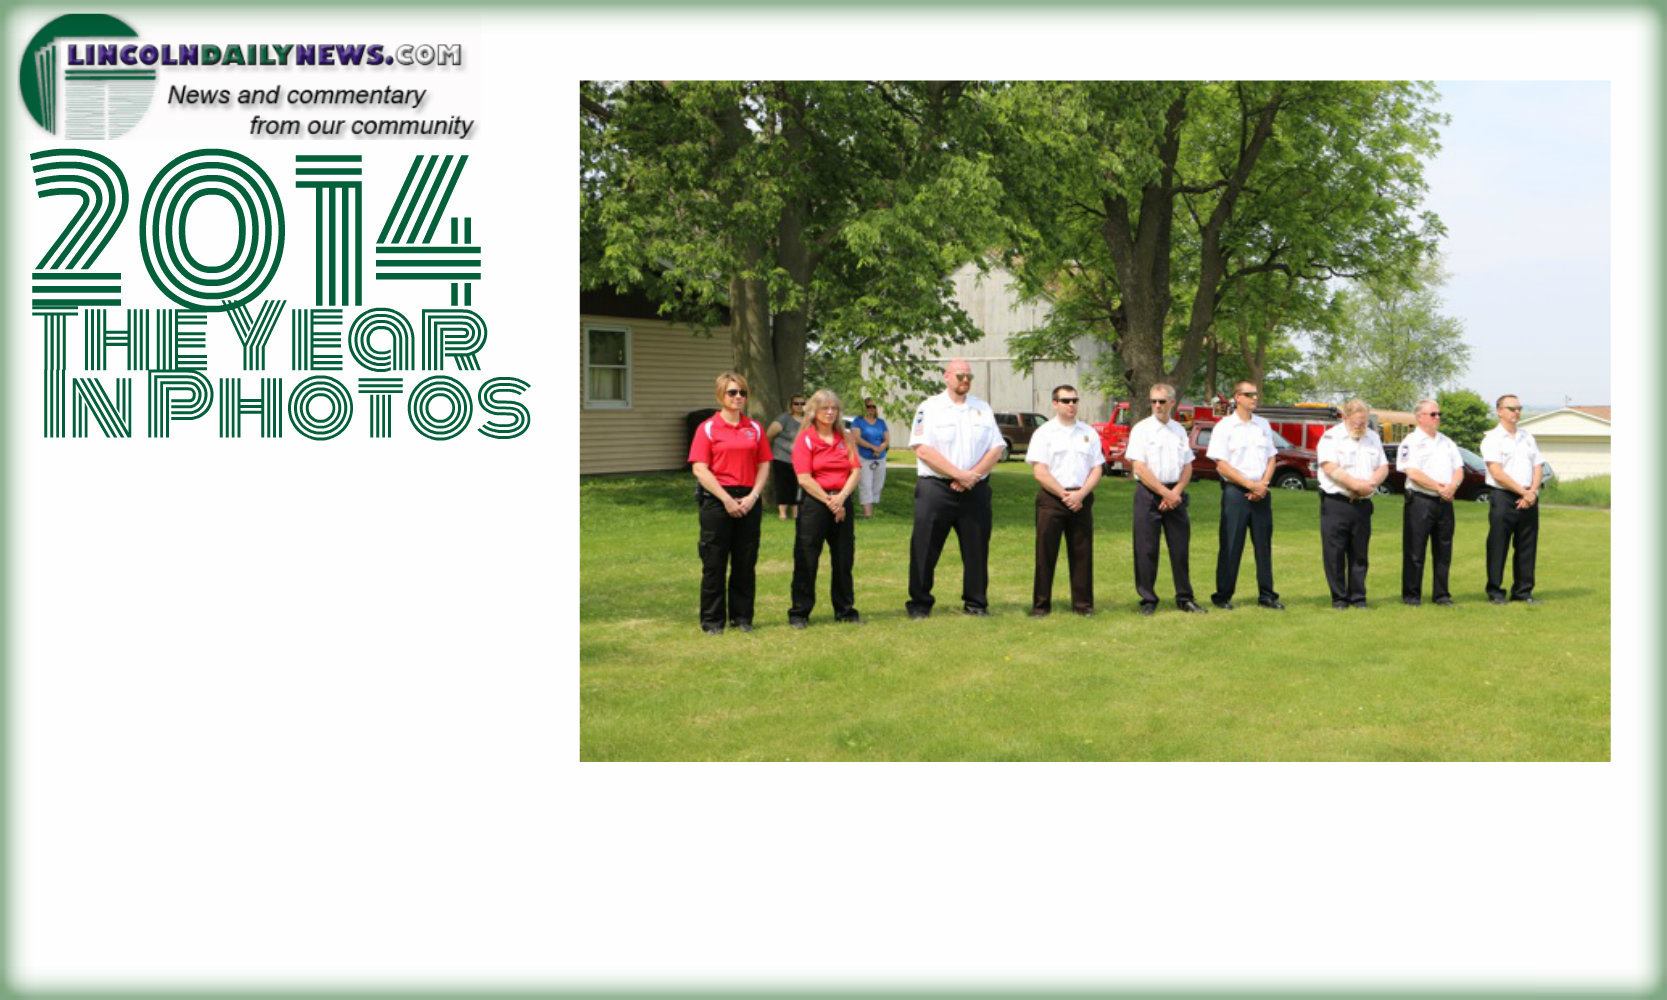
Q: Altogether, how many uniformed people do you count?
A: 9